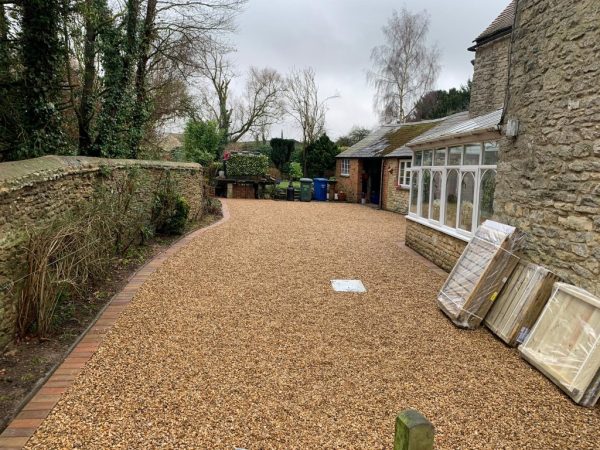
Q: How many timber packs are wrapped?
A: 3